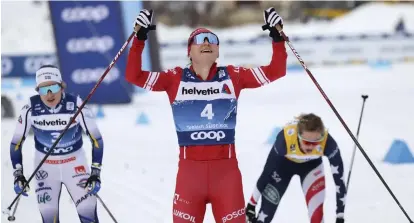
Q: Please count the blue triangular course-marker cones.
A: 4